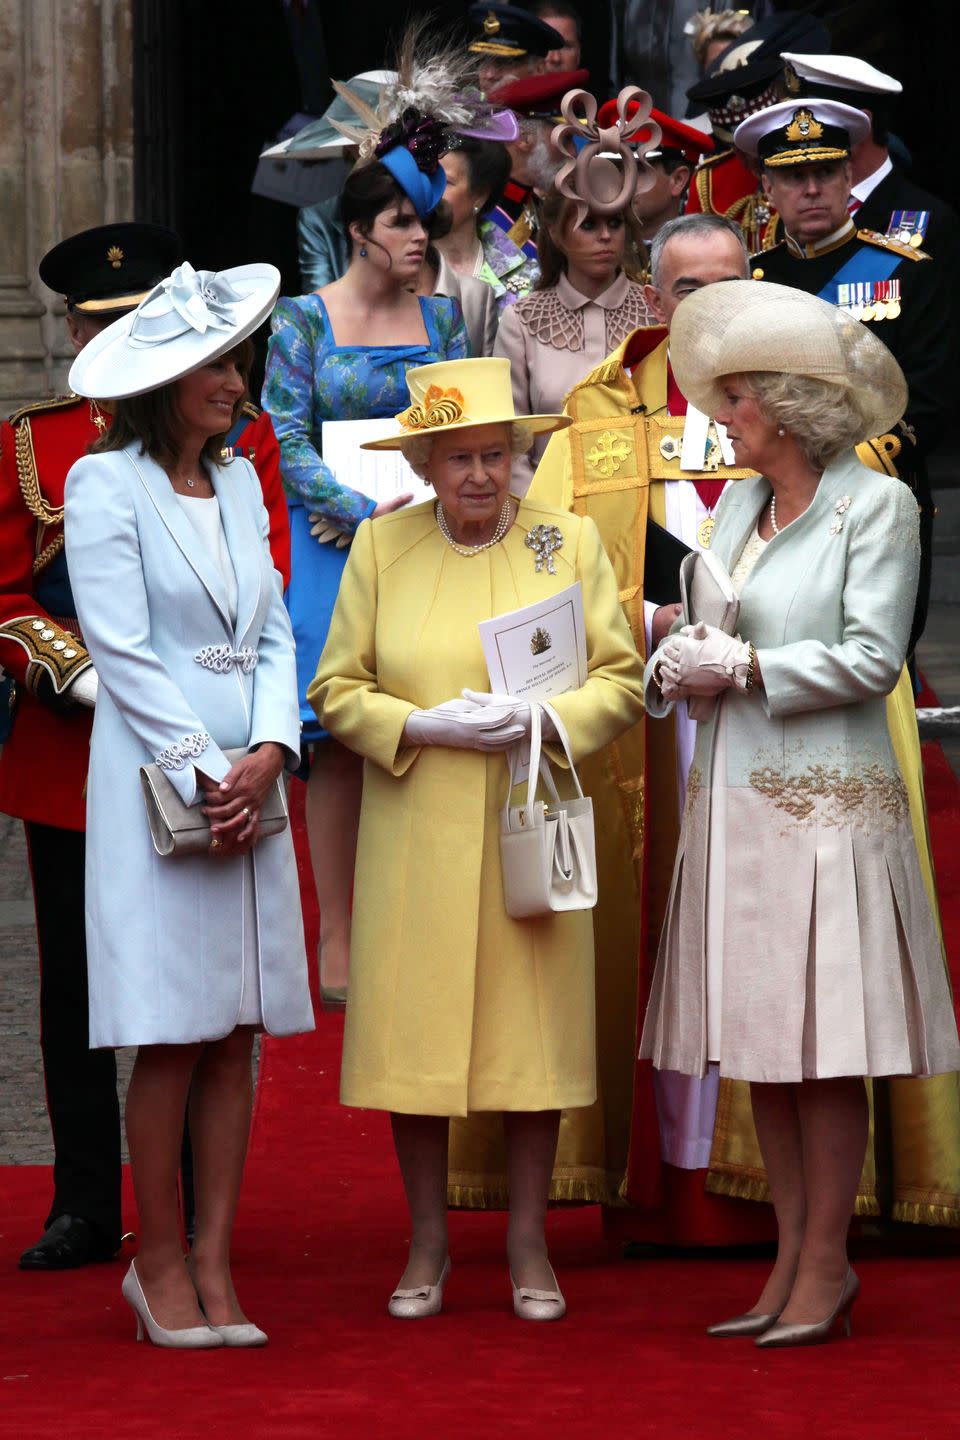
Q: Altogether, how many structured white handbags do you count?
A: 1